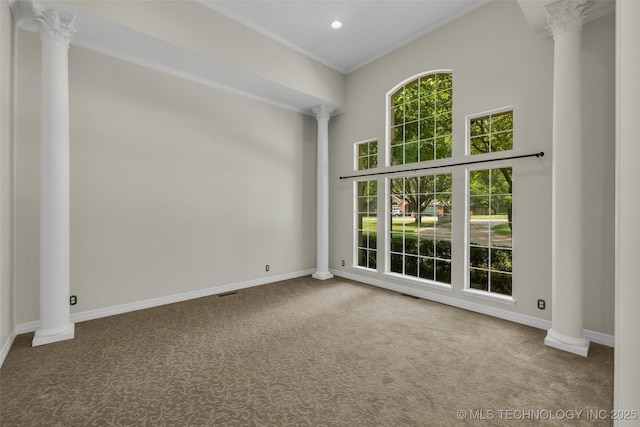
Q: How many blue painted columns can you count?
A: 0